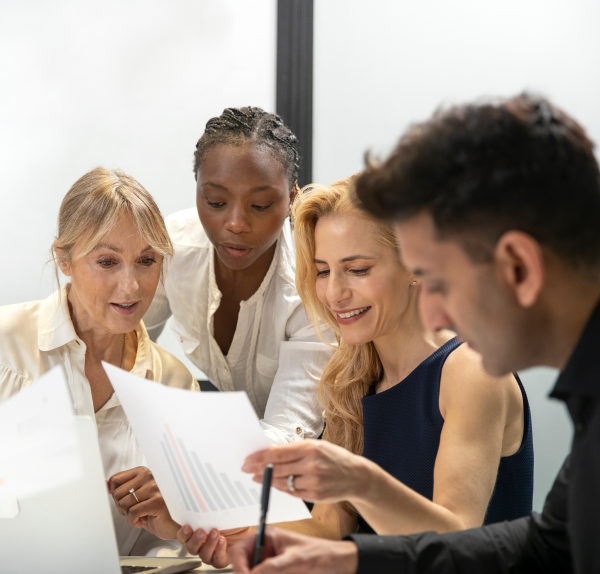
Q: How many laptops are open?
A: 1